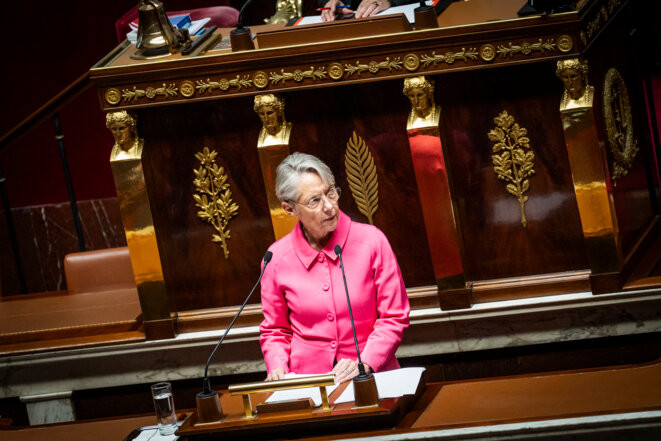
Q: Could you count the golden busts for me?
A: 4